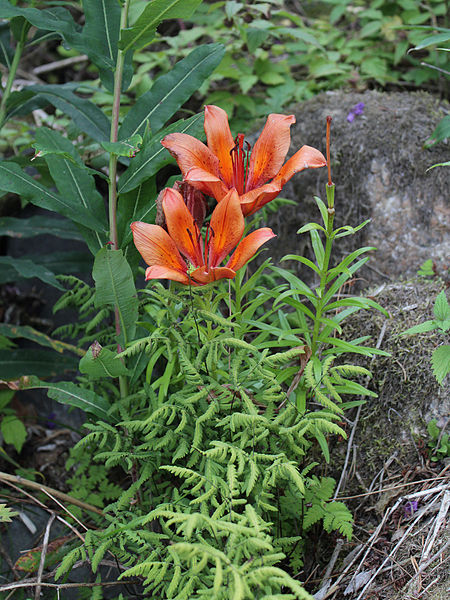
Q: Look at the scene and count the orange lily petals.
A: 12